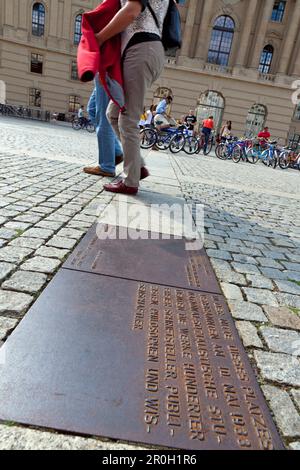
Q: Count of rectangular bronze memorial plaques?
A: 2